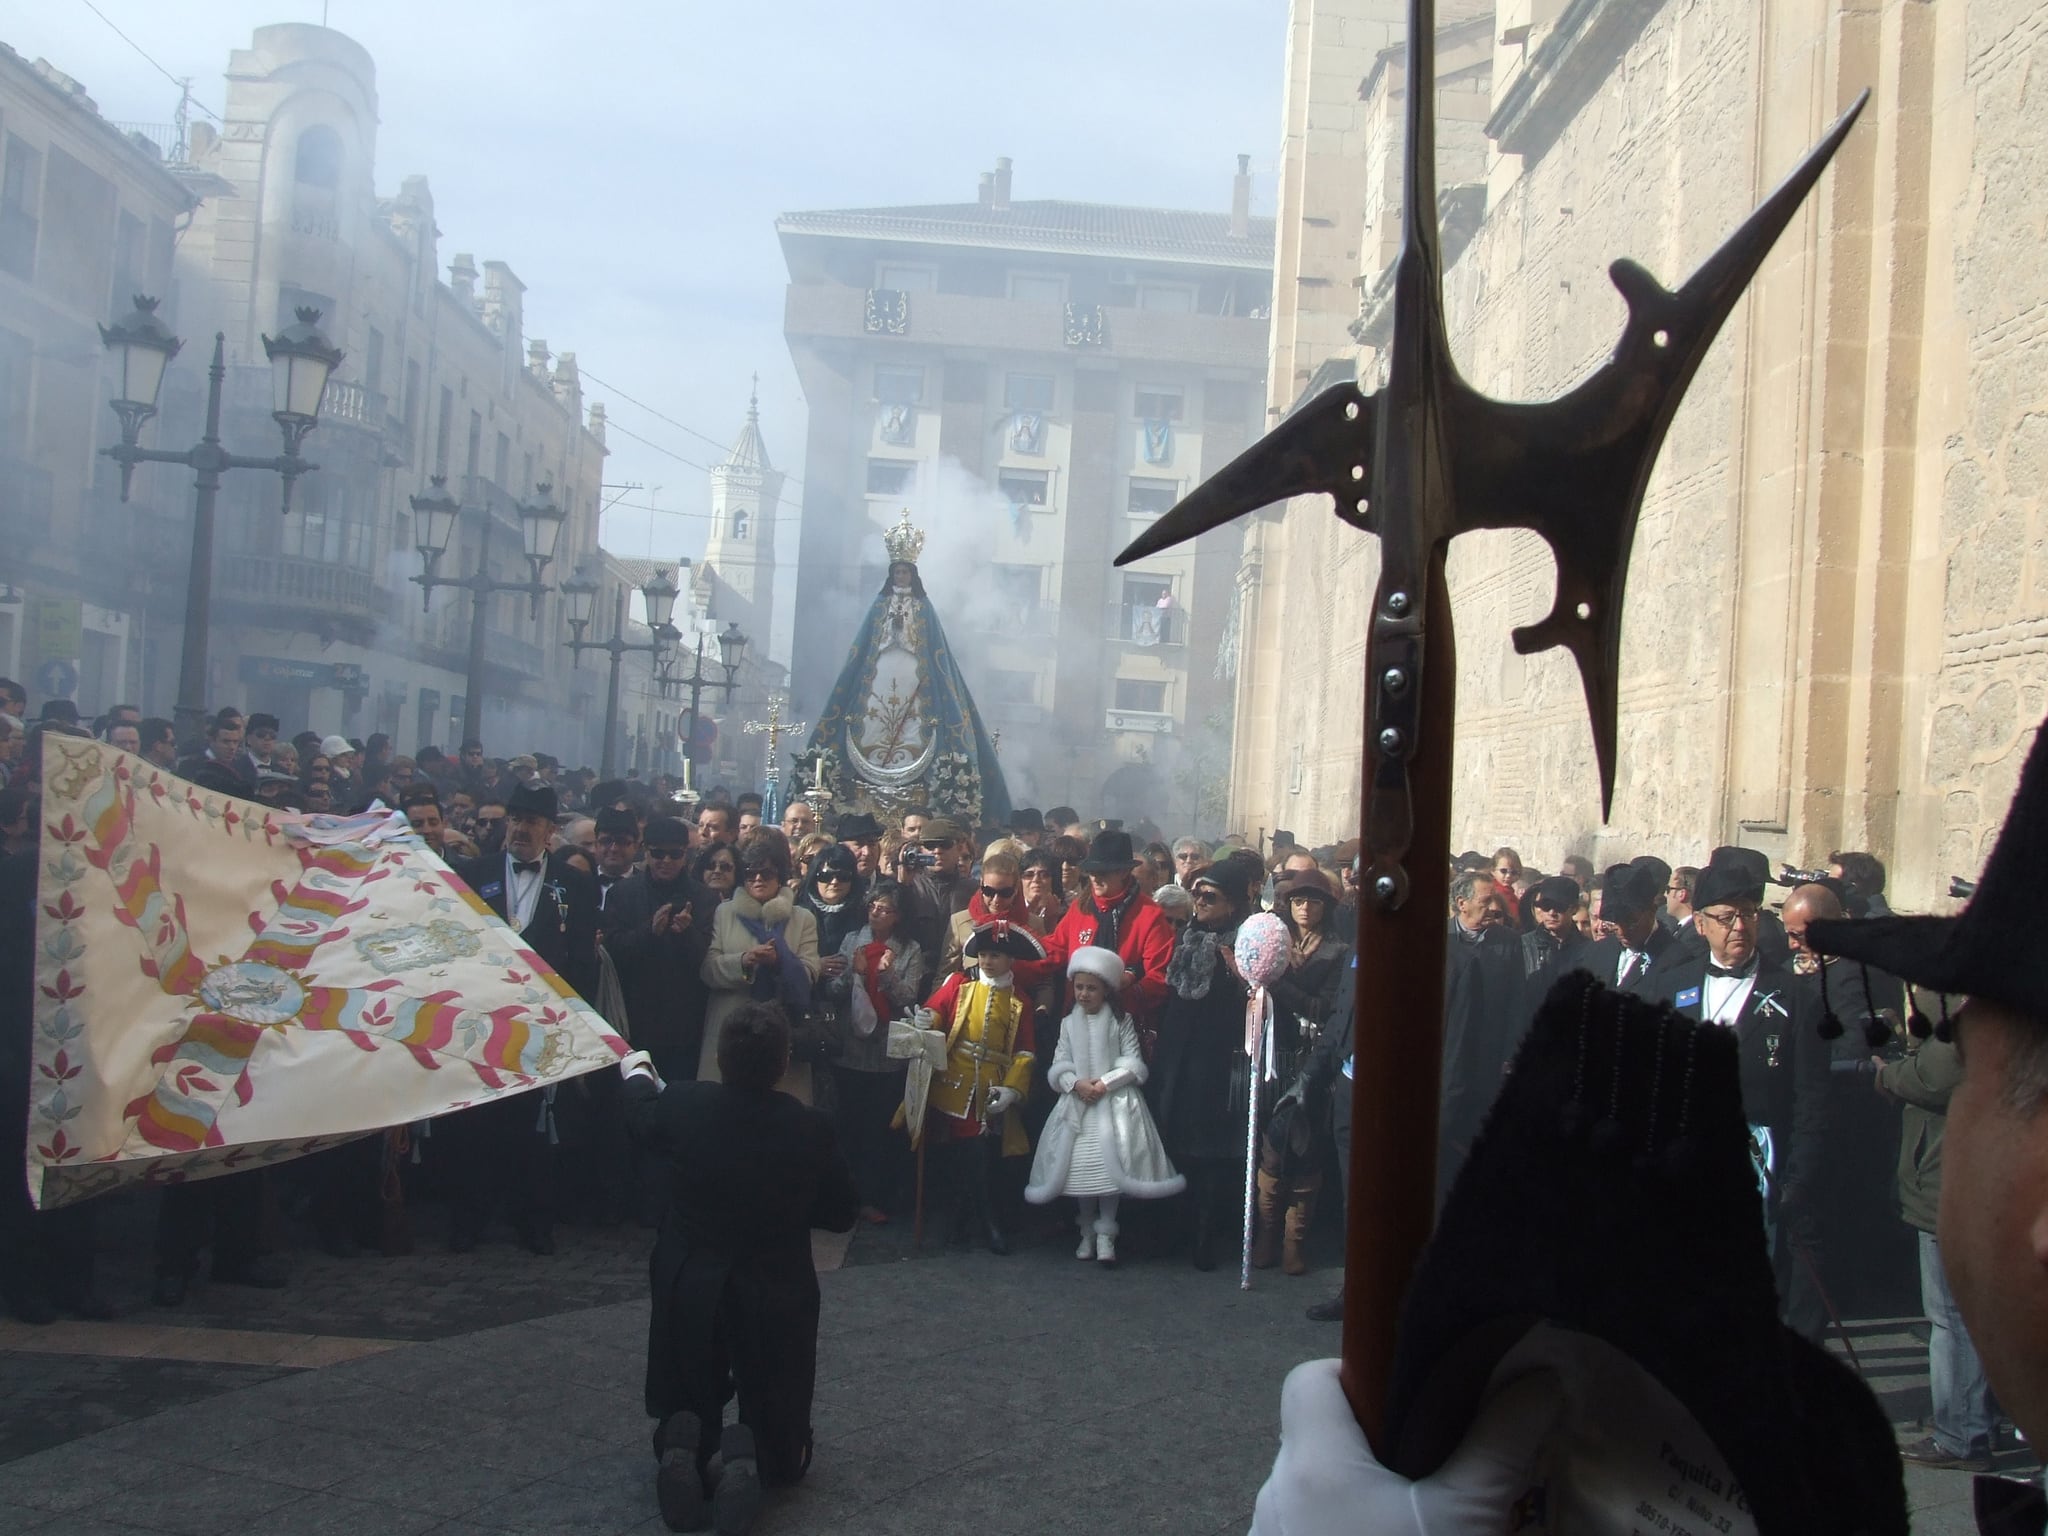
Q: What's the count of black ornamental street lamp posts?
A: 4